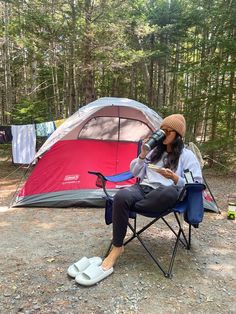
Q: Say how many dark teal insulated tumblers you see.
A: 1